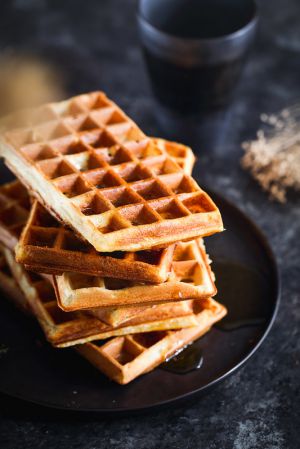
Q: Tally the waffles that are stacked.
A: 6